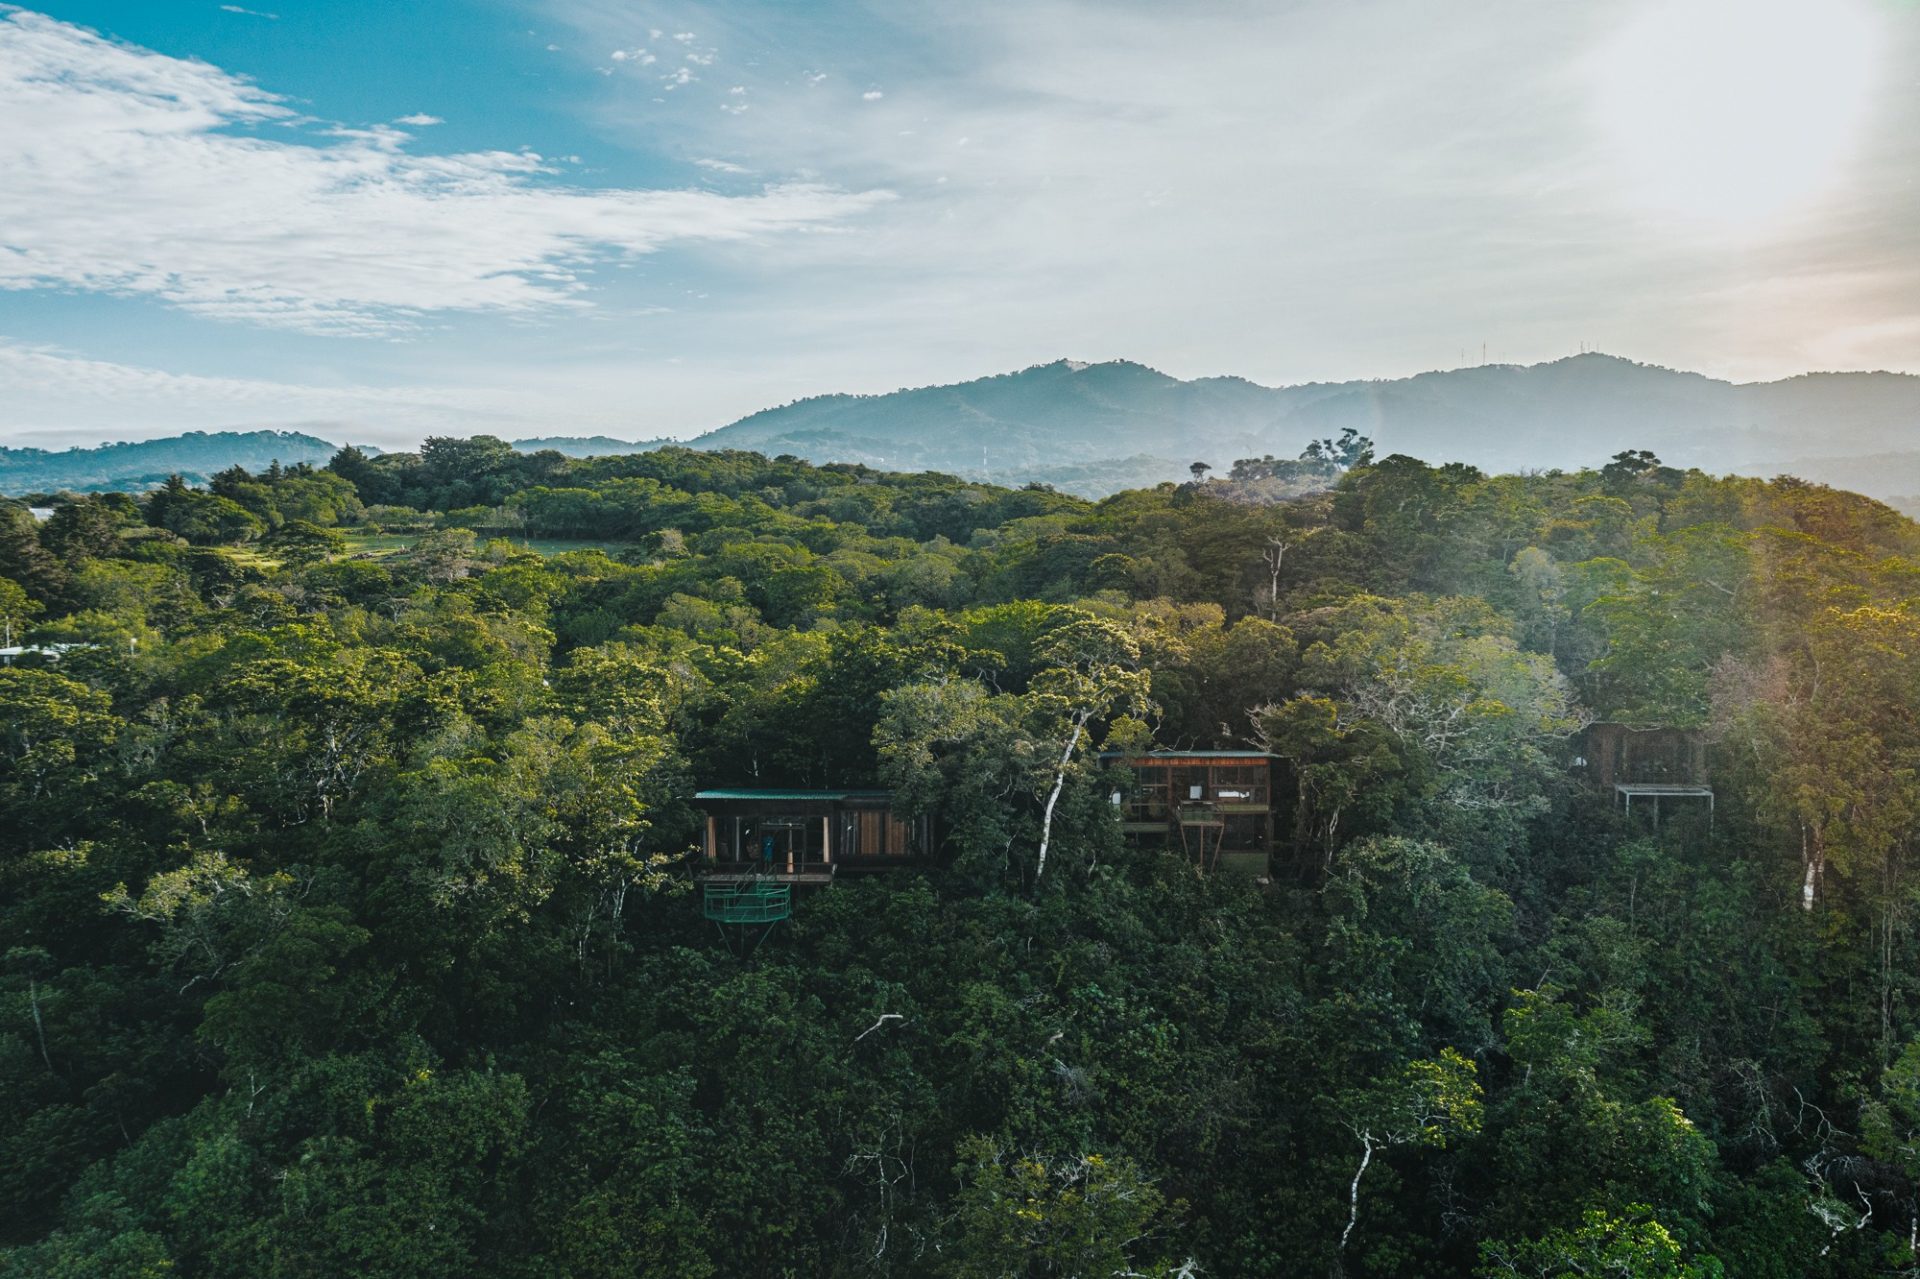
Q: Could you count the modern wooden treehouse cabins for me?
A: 3